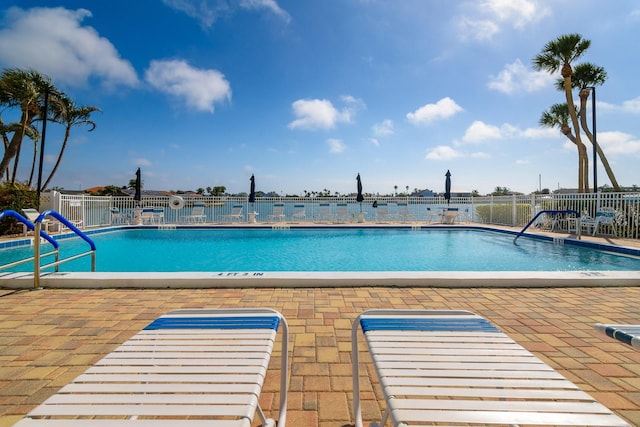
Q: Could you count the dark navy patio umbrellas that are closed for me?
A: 4